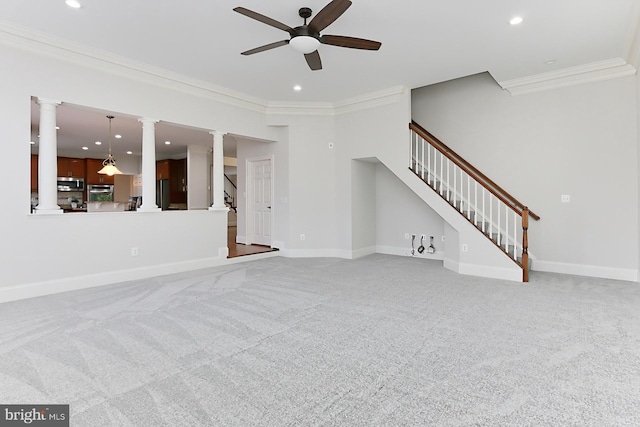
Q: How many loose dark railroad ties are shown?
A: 0